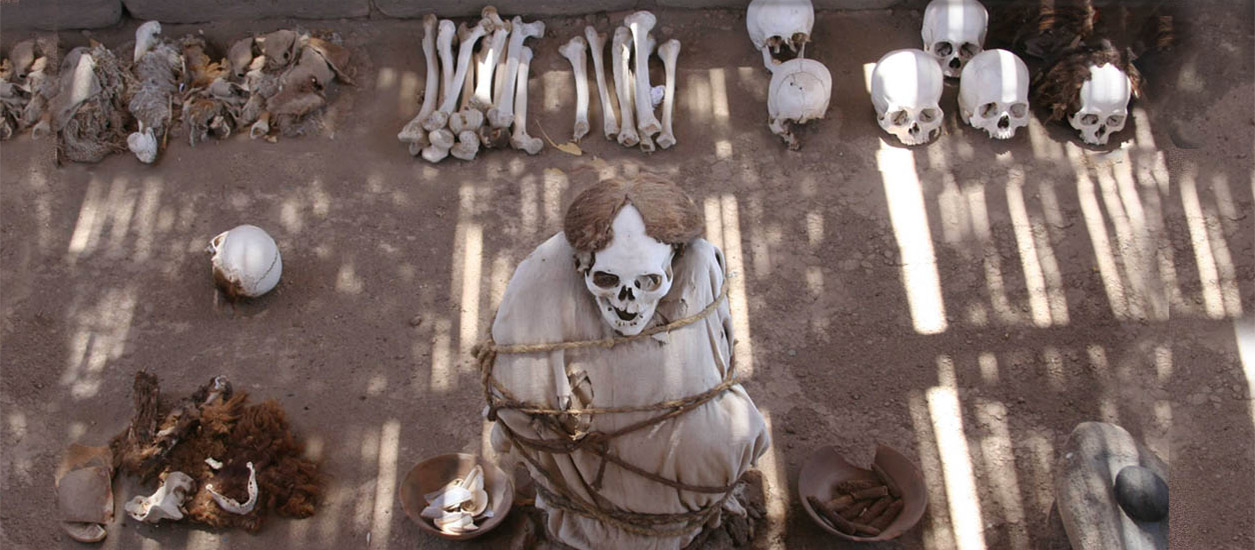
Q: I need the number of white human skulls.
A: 8